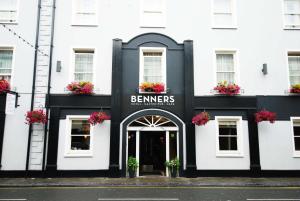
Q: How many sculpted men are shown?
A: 0